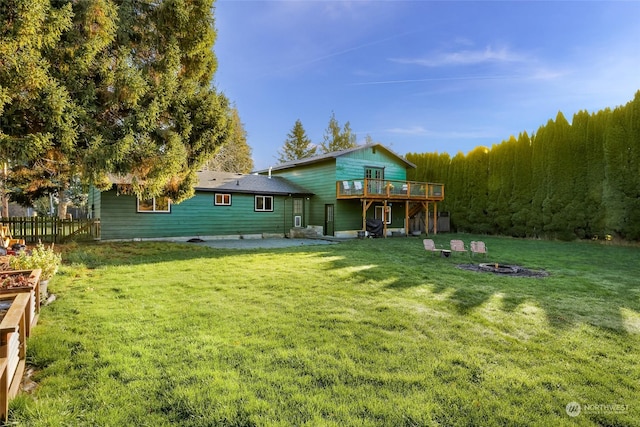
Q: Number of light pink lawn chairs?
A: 3